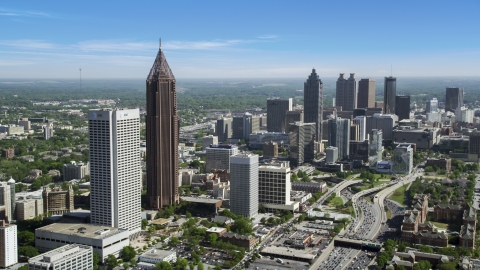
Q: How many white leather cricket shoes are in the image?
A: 0